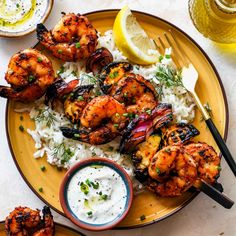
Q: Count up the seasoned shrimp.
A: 7